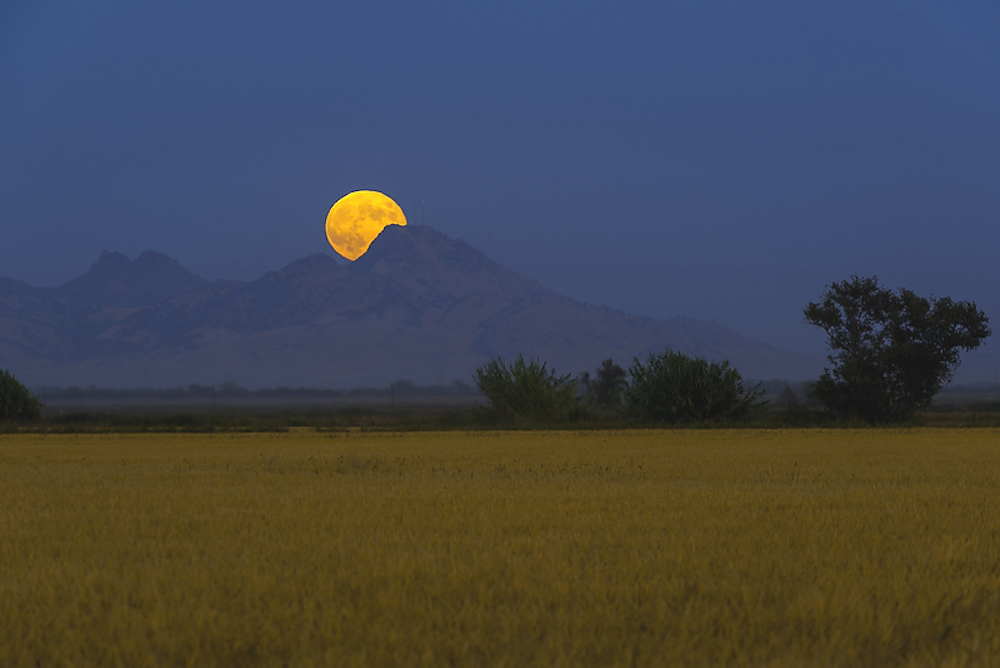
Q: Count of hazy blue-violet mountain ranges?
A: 1